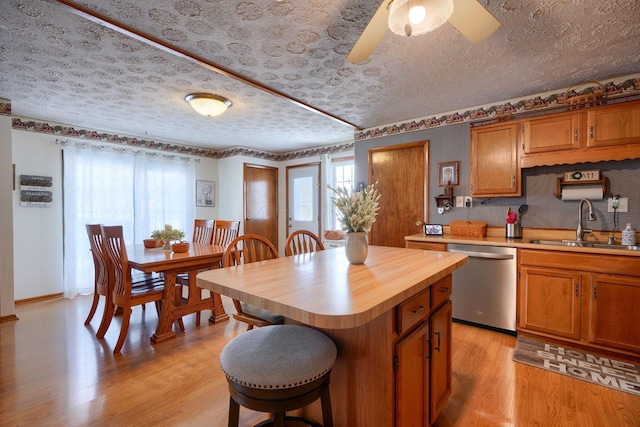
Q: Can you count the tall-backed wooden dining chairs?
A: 4